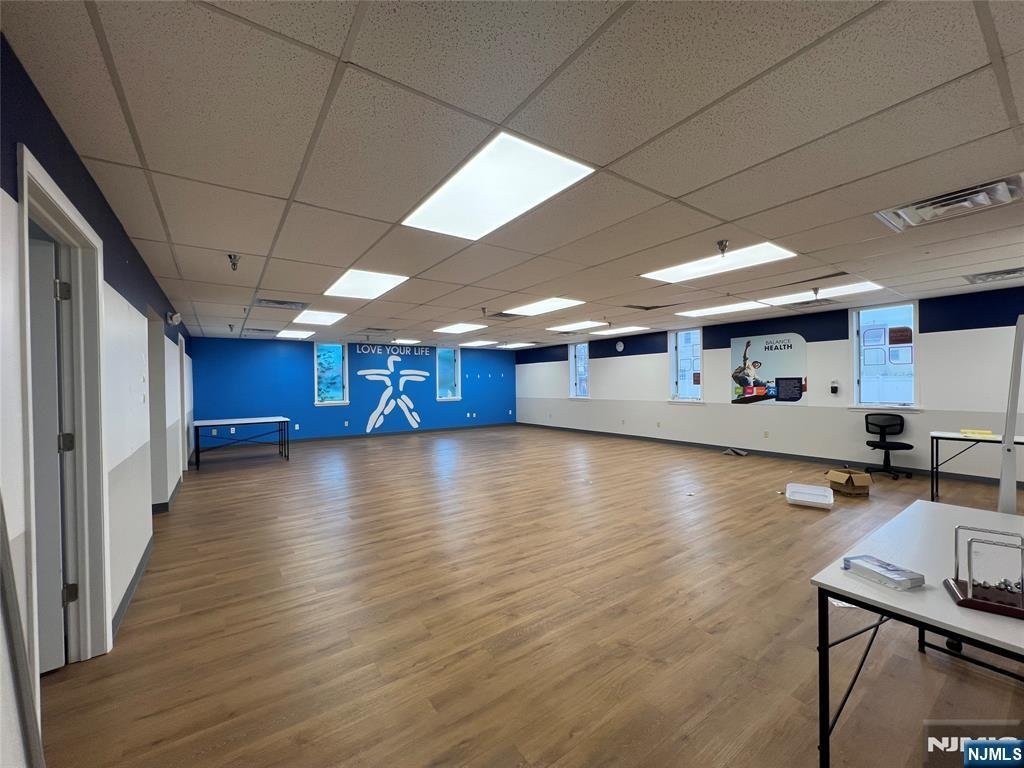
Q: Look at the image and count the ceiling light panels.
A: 14